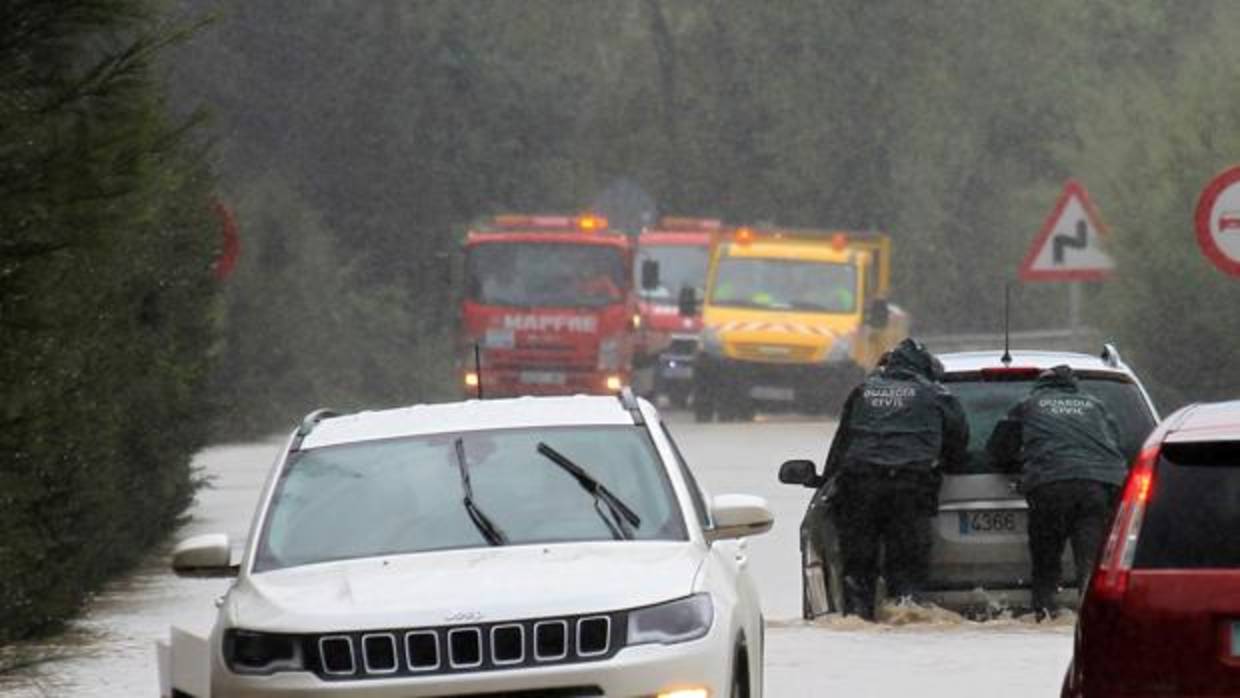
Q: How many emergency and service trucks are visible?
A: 3